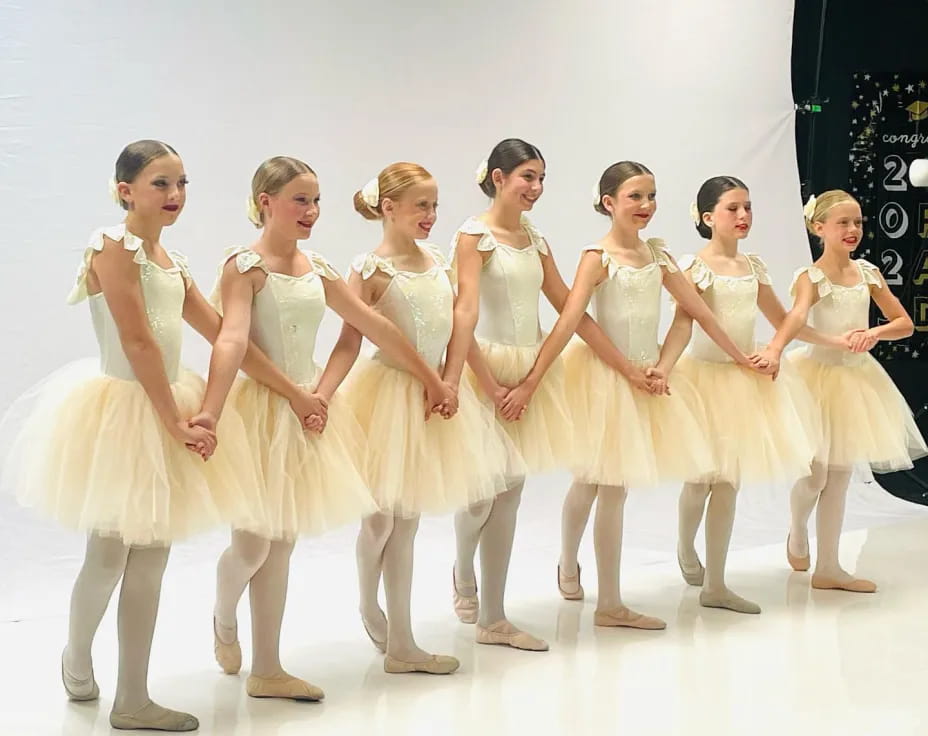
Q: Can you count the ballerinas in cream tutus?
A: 7